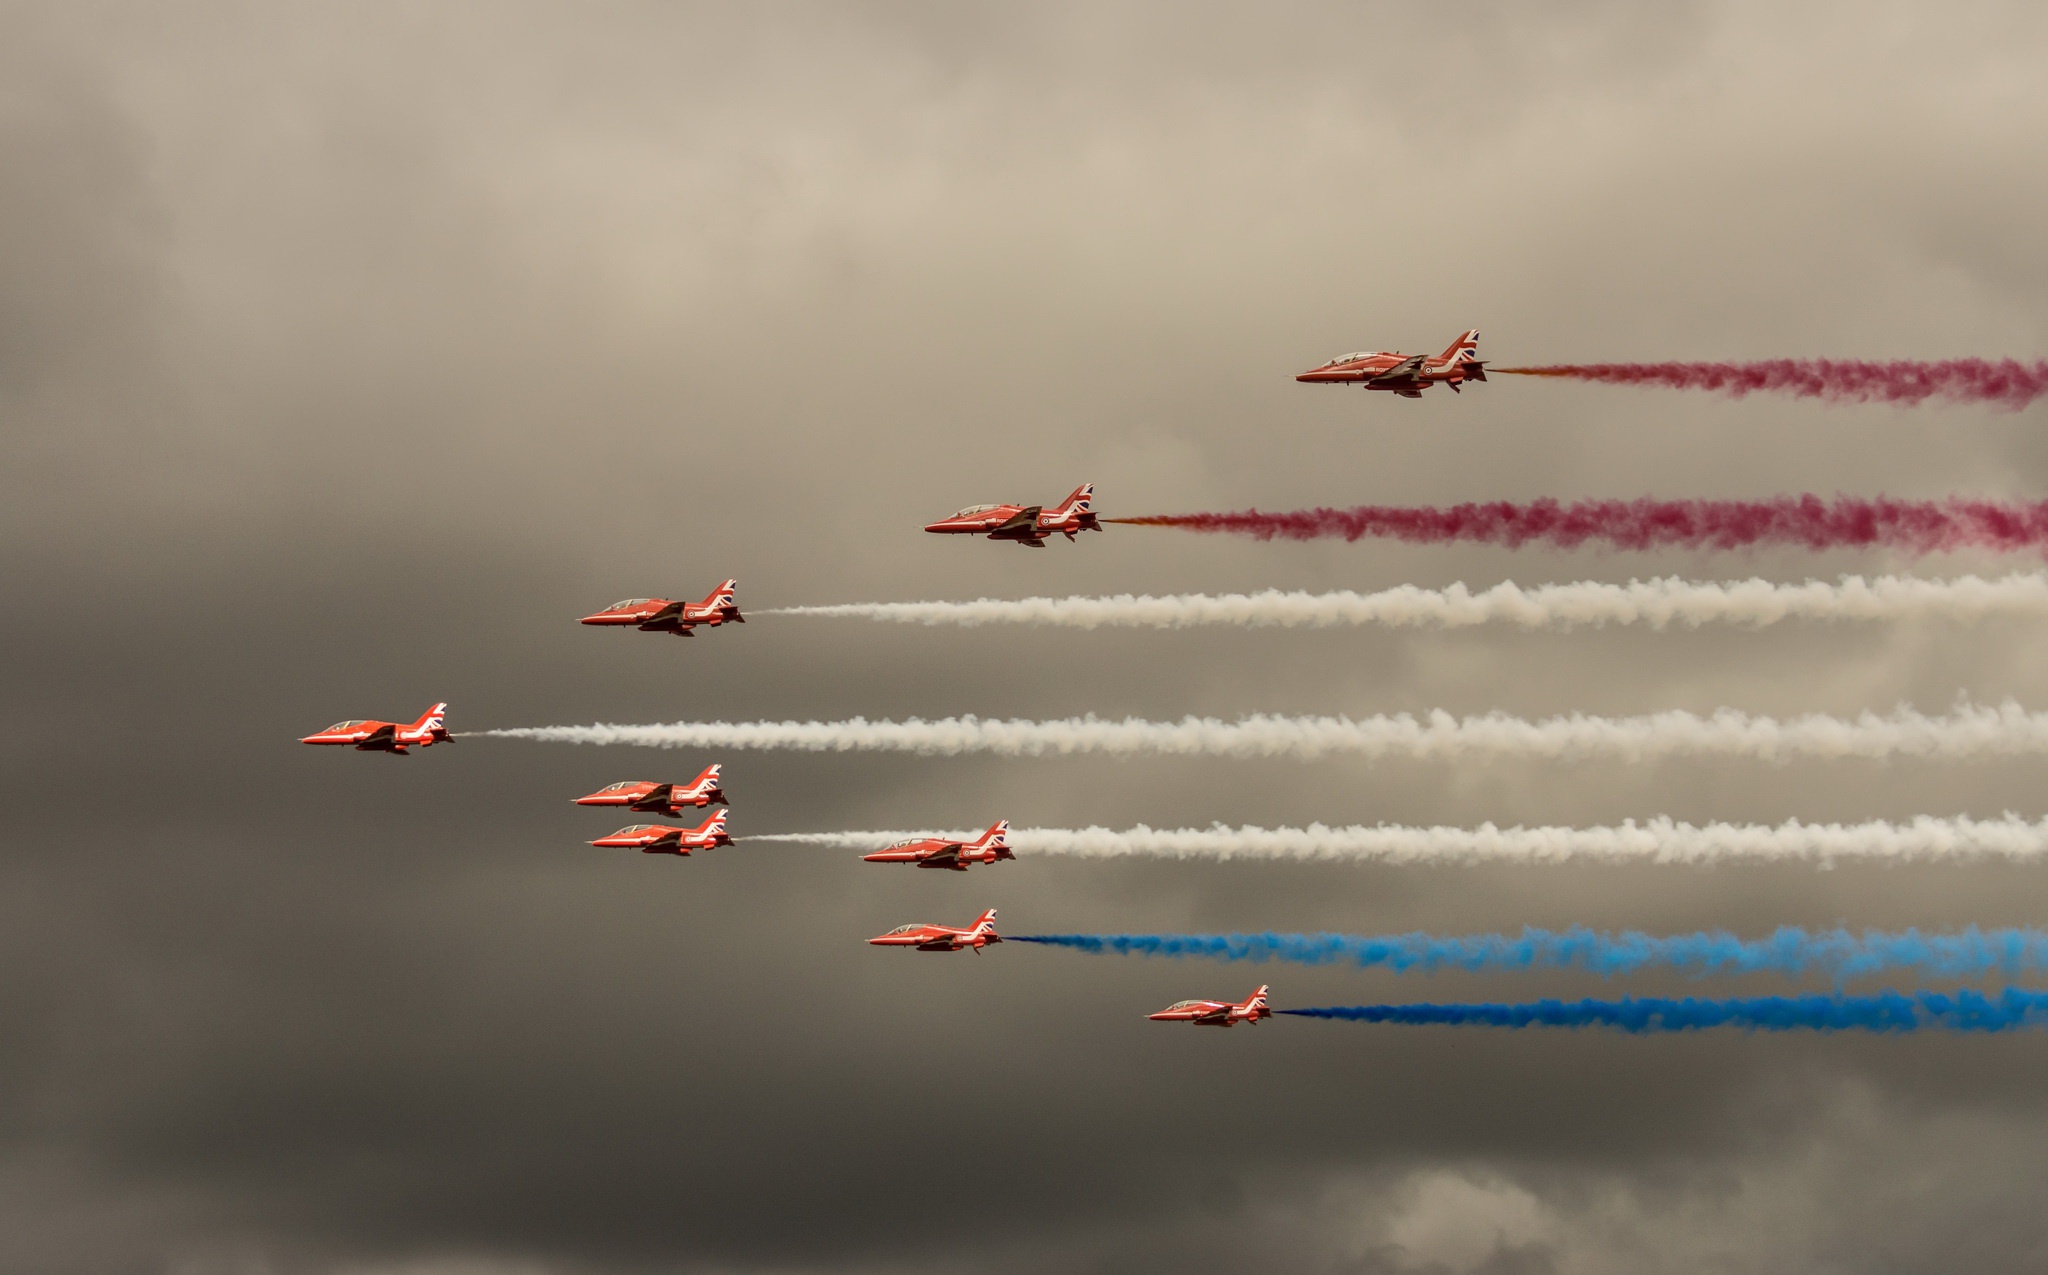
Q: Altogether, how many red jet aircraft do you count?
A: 9